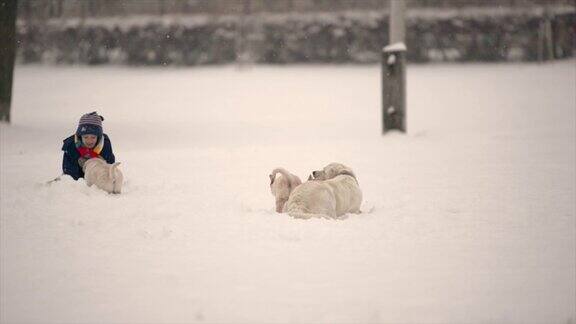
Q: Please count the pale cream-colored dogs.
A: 3